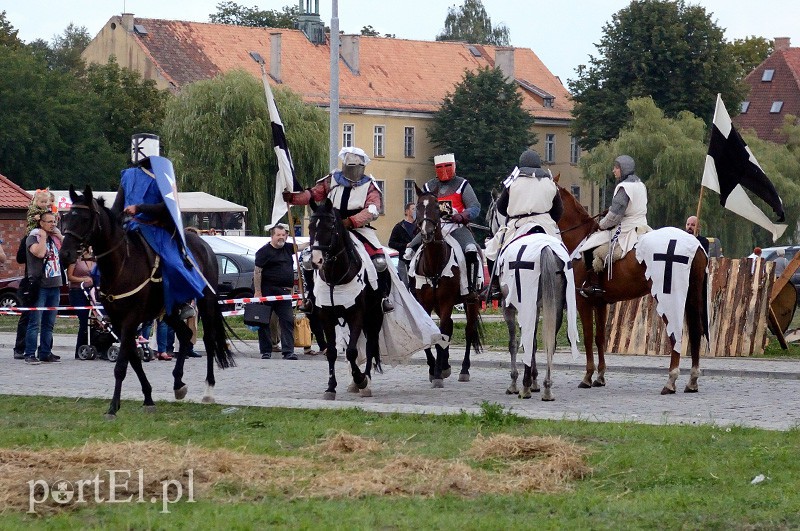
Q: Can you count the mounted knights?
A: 5